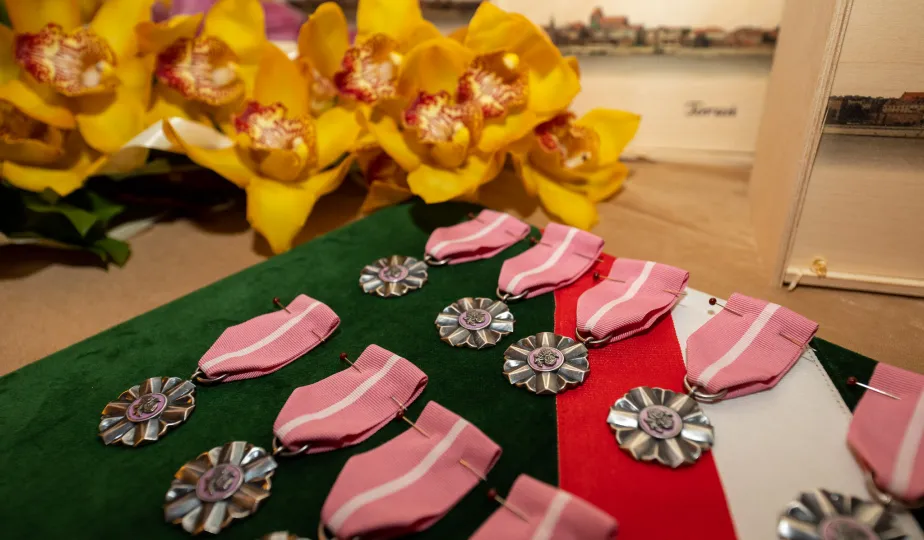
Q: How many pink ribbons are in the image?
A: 9